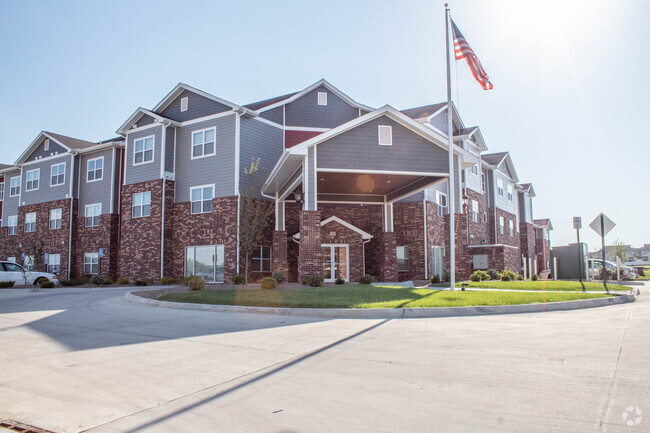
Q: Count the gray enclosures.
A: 1